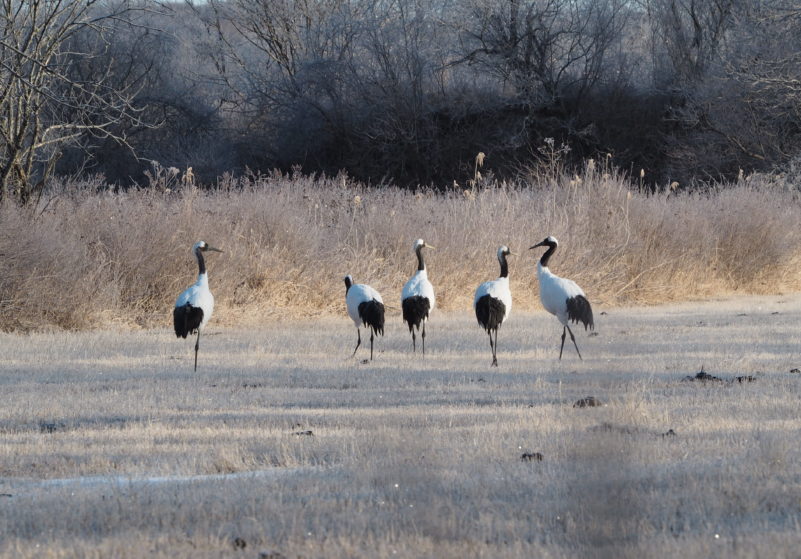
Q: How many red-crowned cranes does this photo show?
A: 5